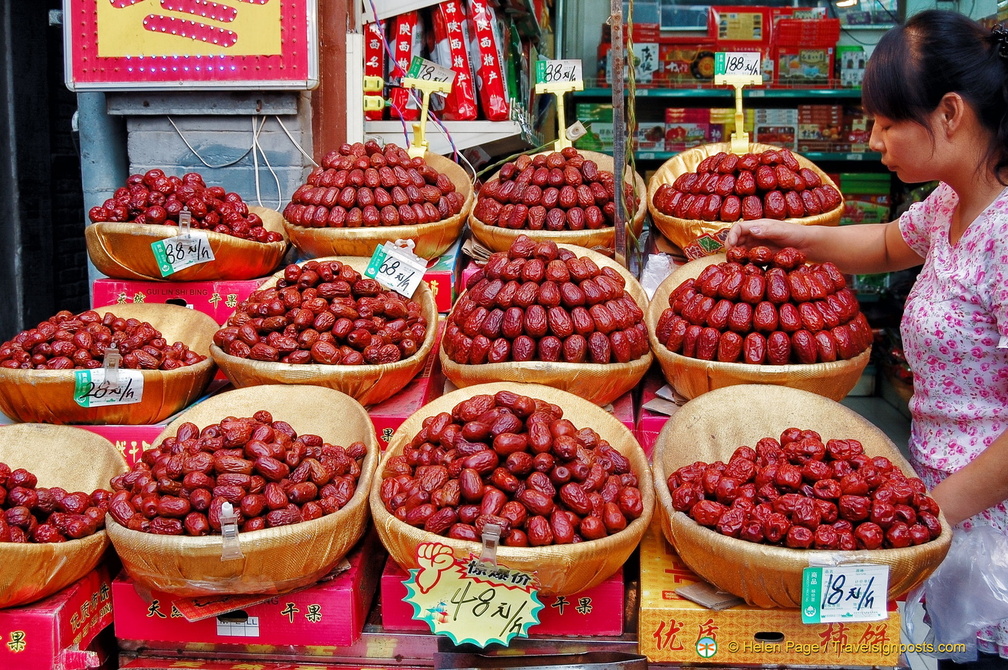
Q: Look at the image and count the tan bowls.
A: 12